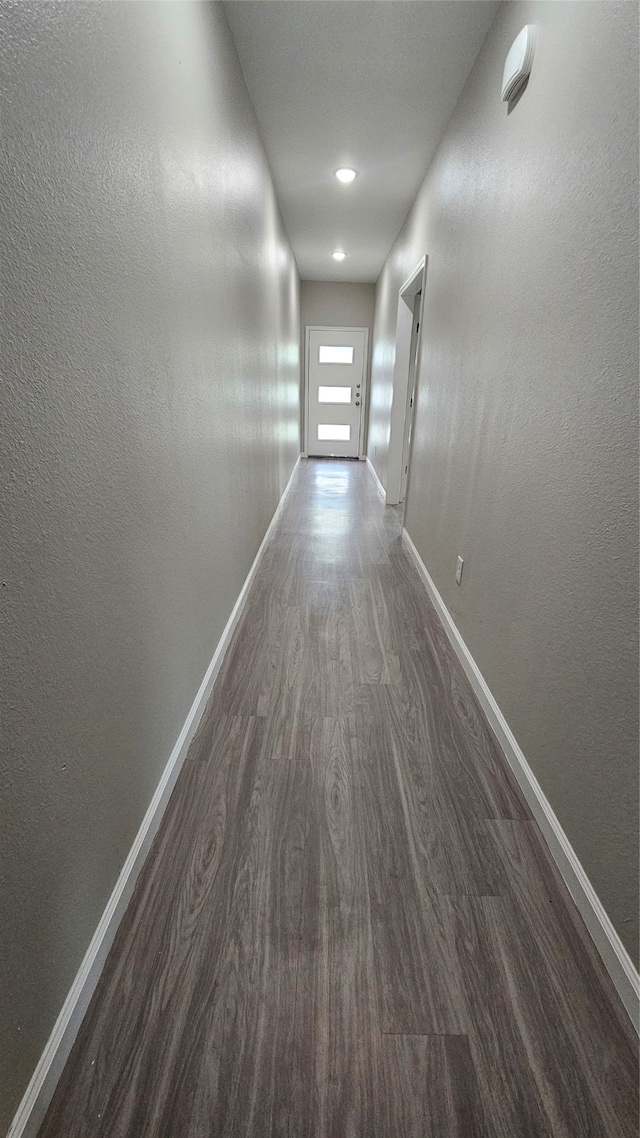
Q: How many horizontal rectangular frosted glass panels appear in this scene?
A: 3